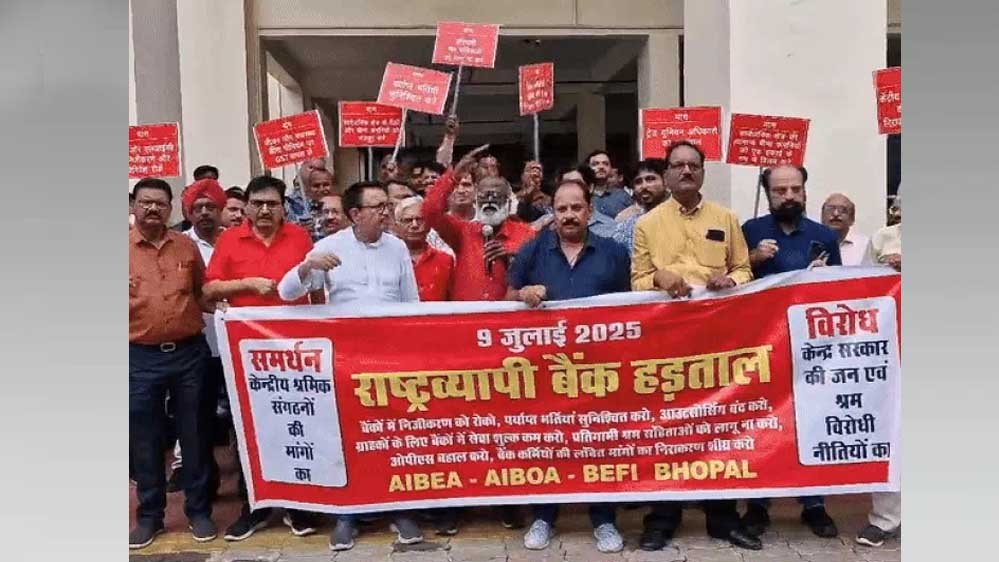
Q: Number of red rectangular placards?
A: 9